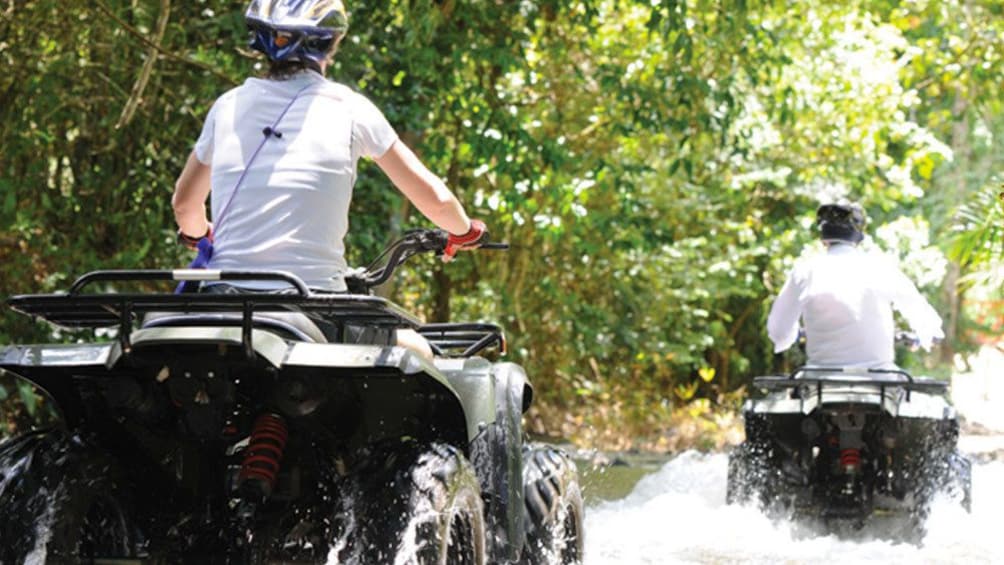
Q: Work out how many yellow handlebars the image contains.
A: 0